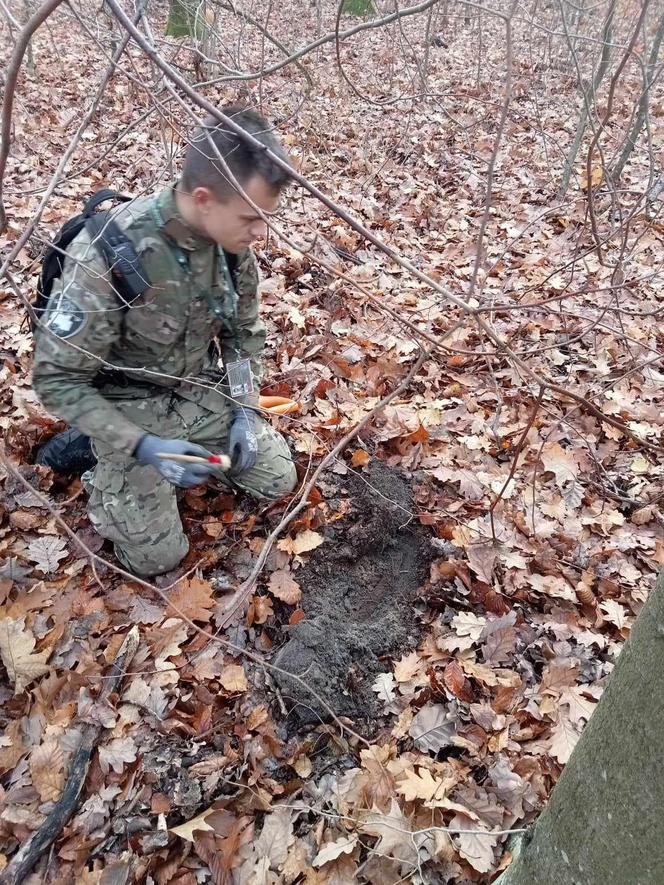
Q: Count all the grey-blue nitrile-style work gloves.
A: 2